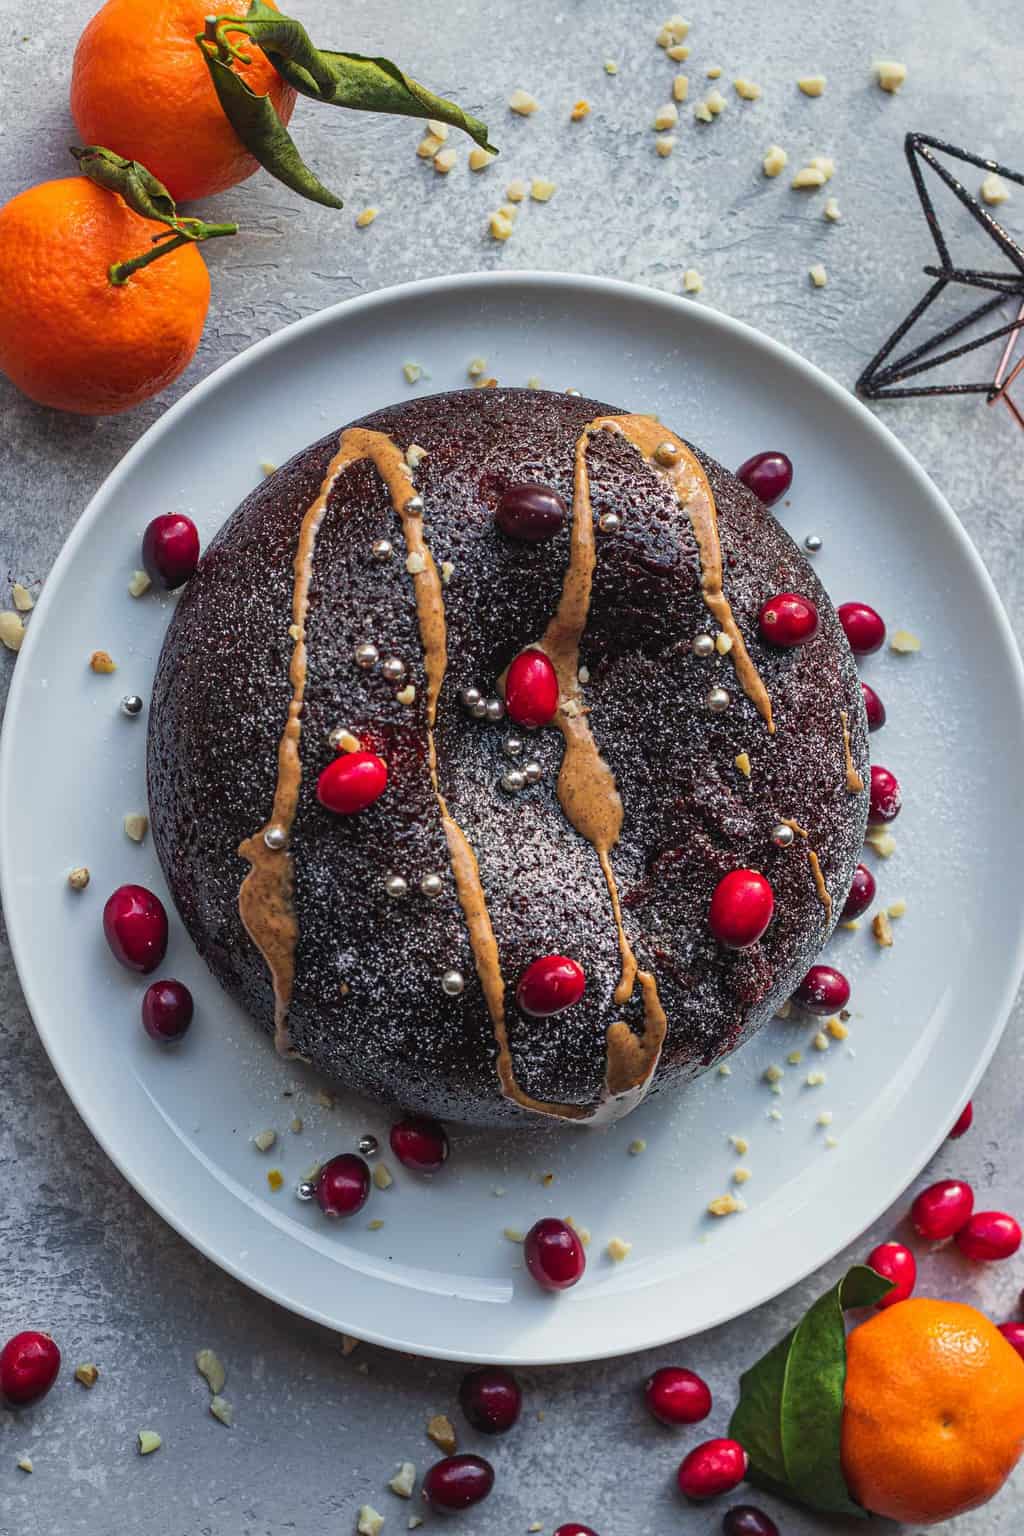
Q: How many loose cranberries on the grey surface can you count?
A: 12